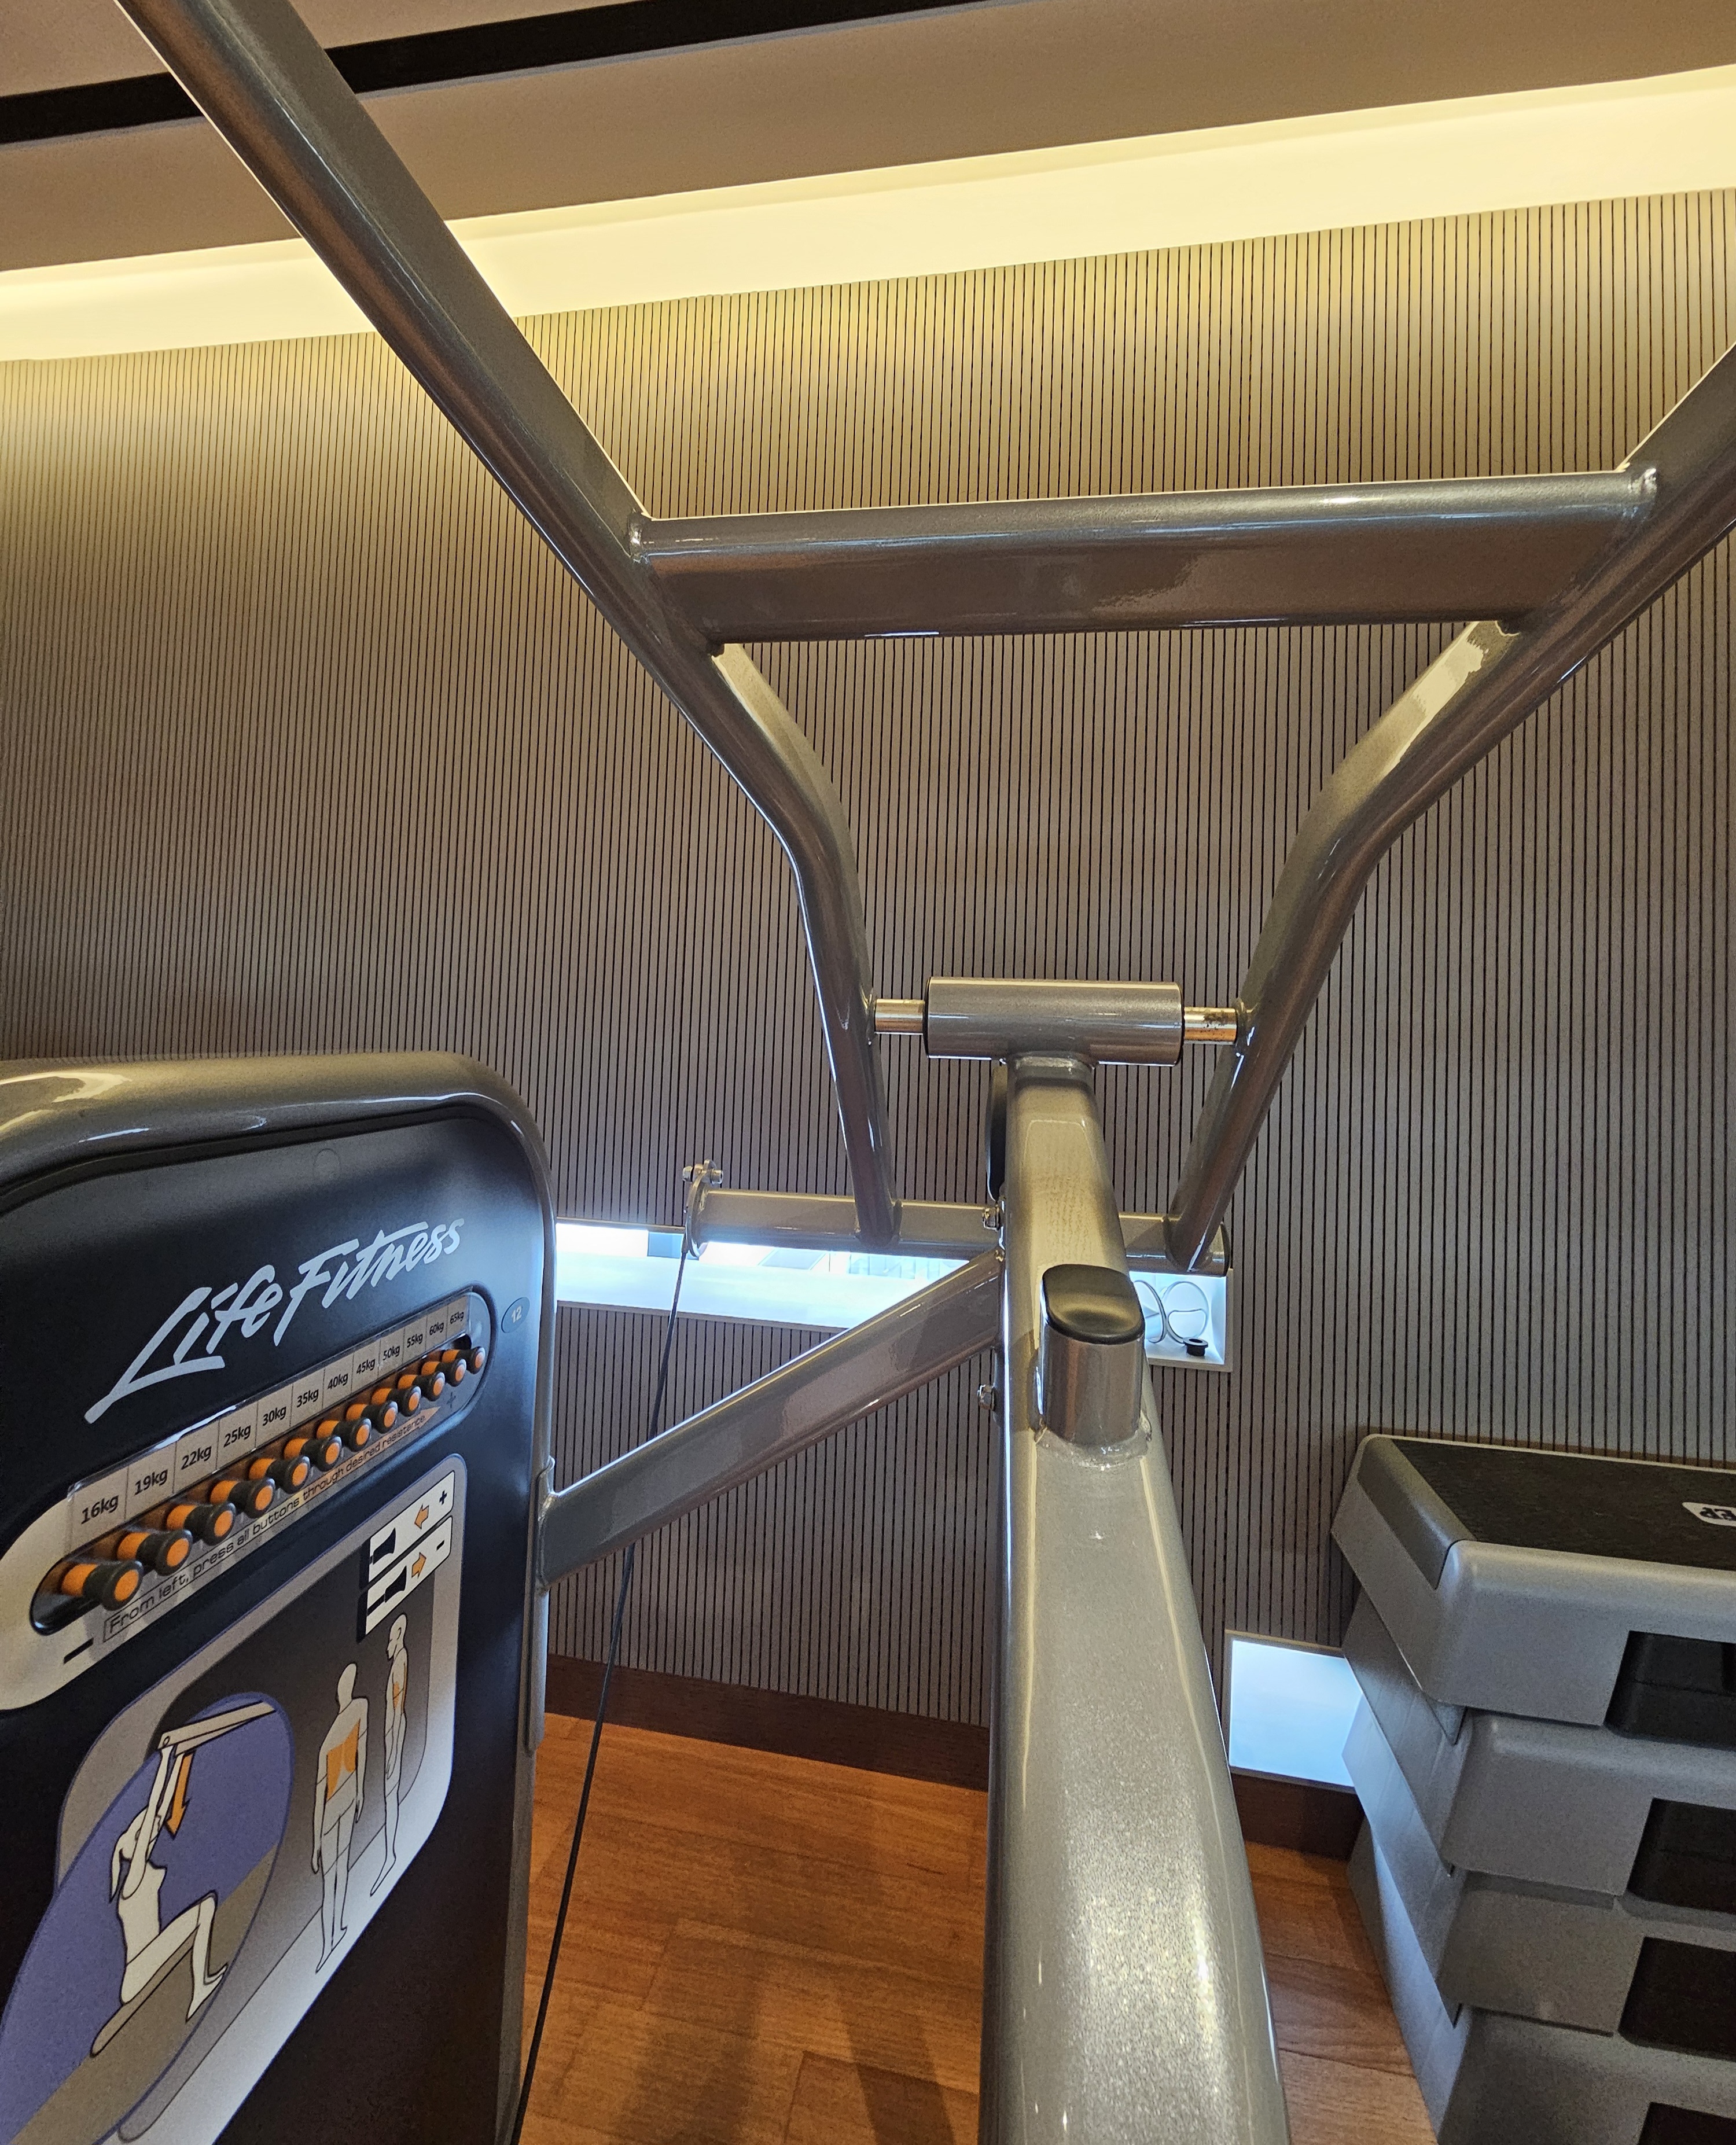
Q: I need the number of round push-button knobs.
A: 12